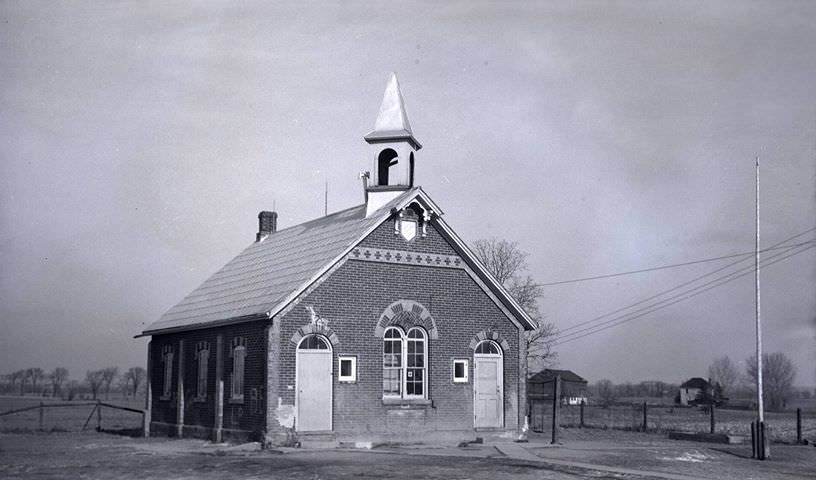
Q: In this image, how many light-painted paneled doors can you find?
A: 2